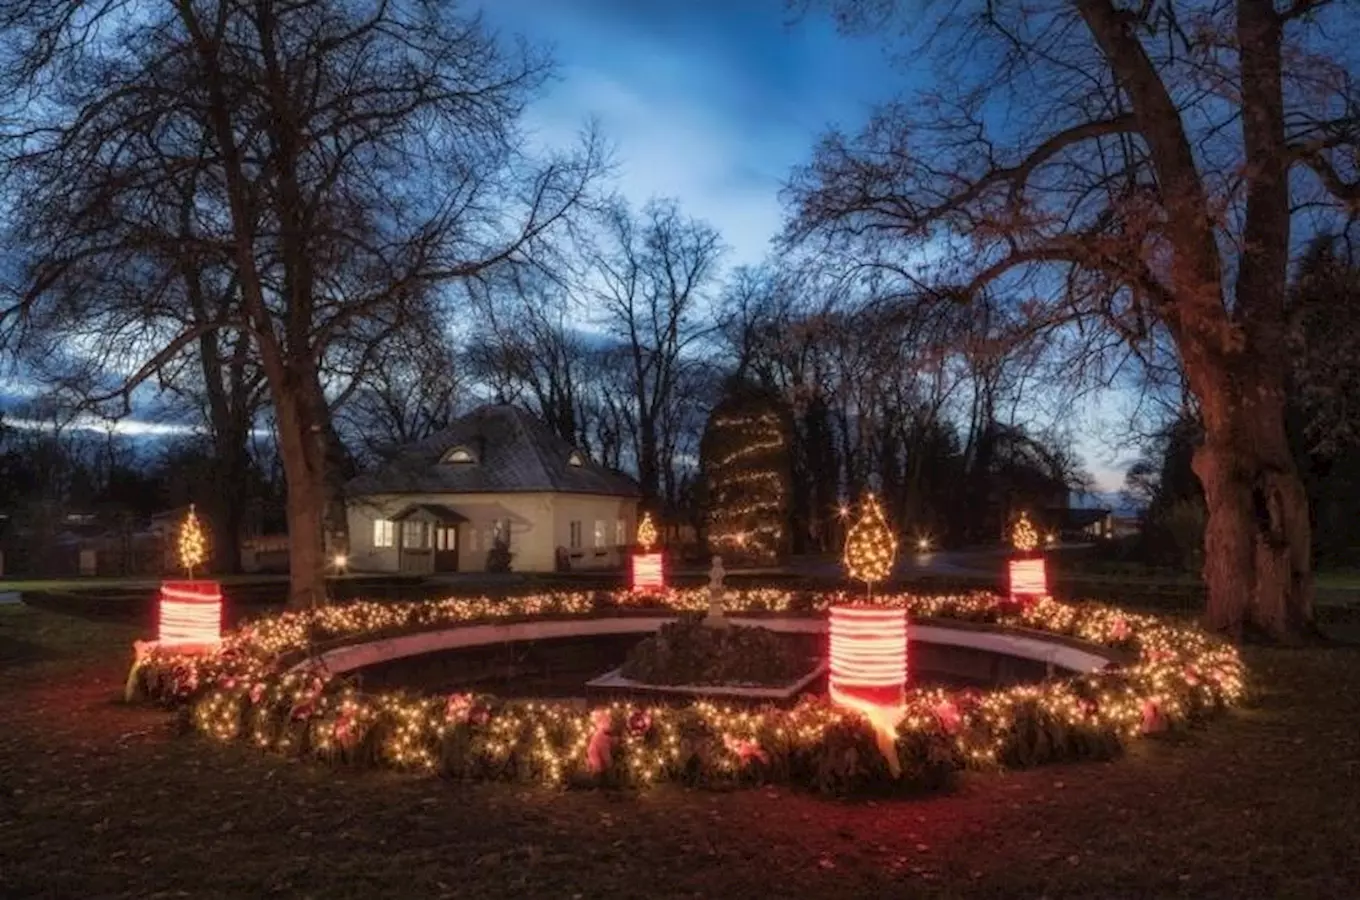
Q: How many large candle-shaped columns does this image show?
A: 4